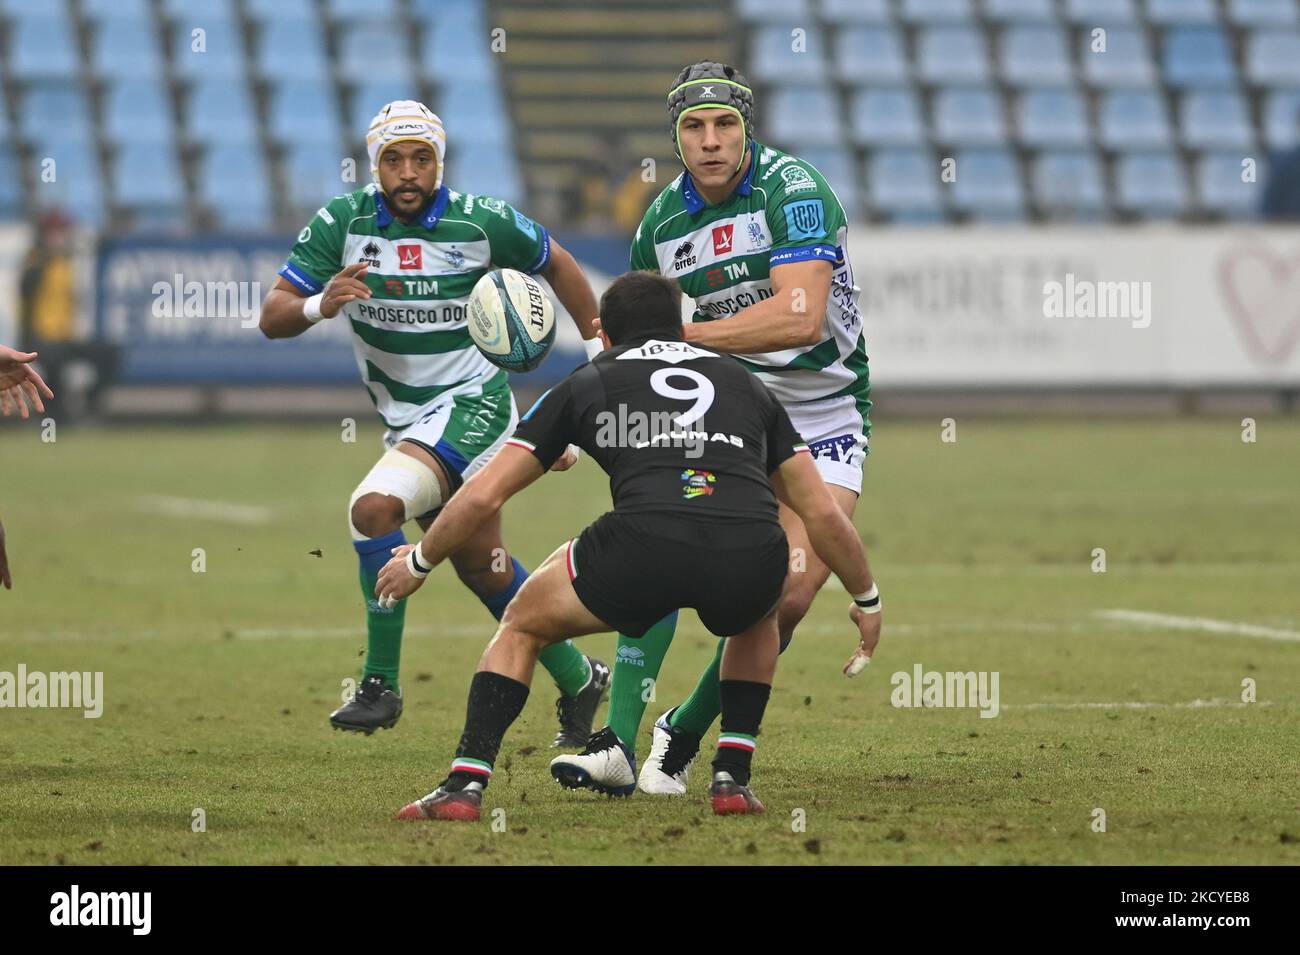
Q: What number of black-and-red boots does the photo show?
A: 2